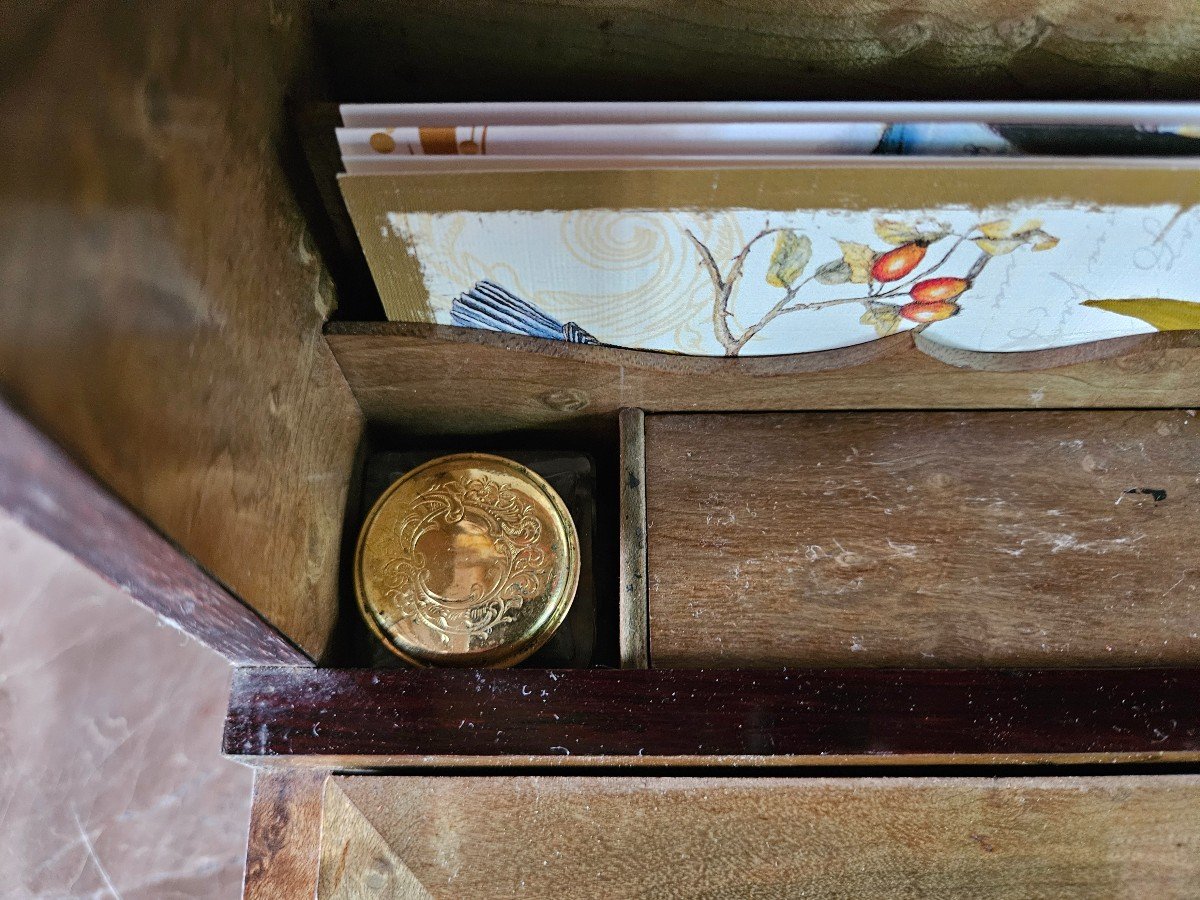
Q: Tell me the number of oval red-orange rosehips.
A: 3